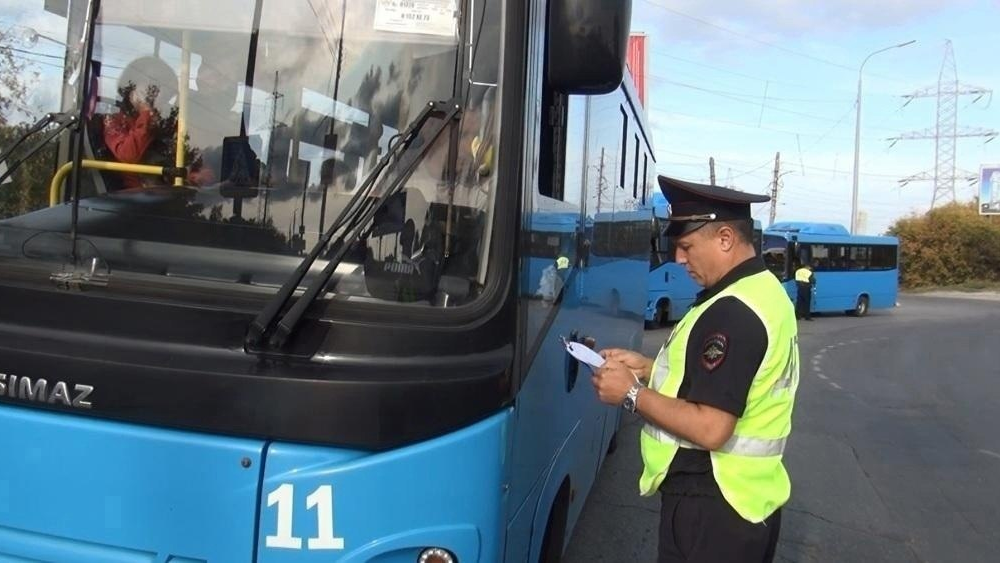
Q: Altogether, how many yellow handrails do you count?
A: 2